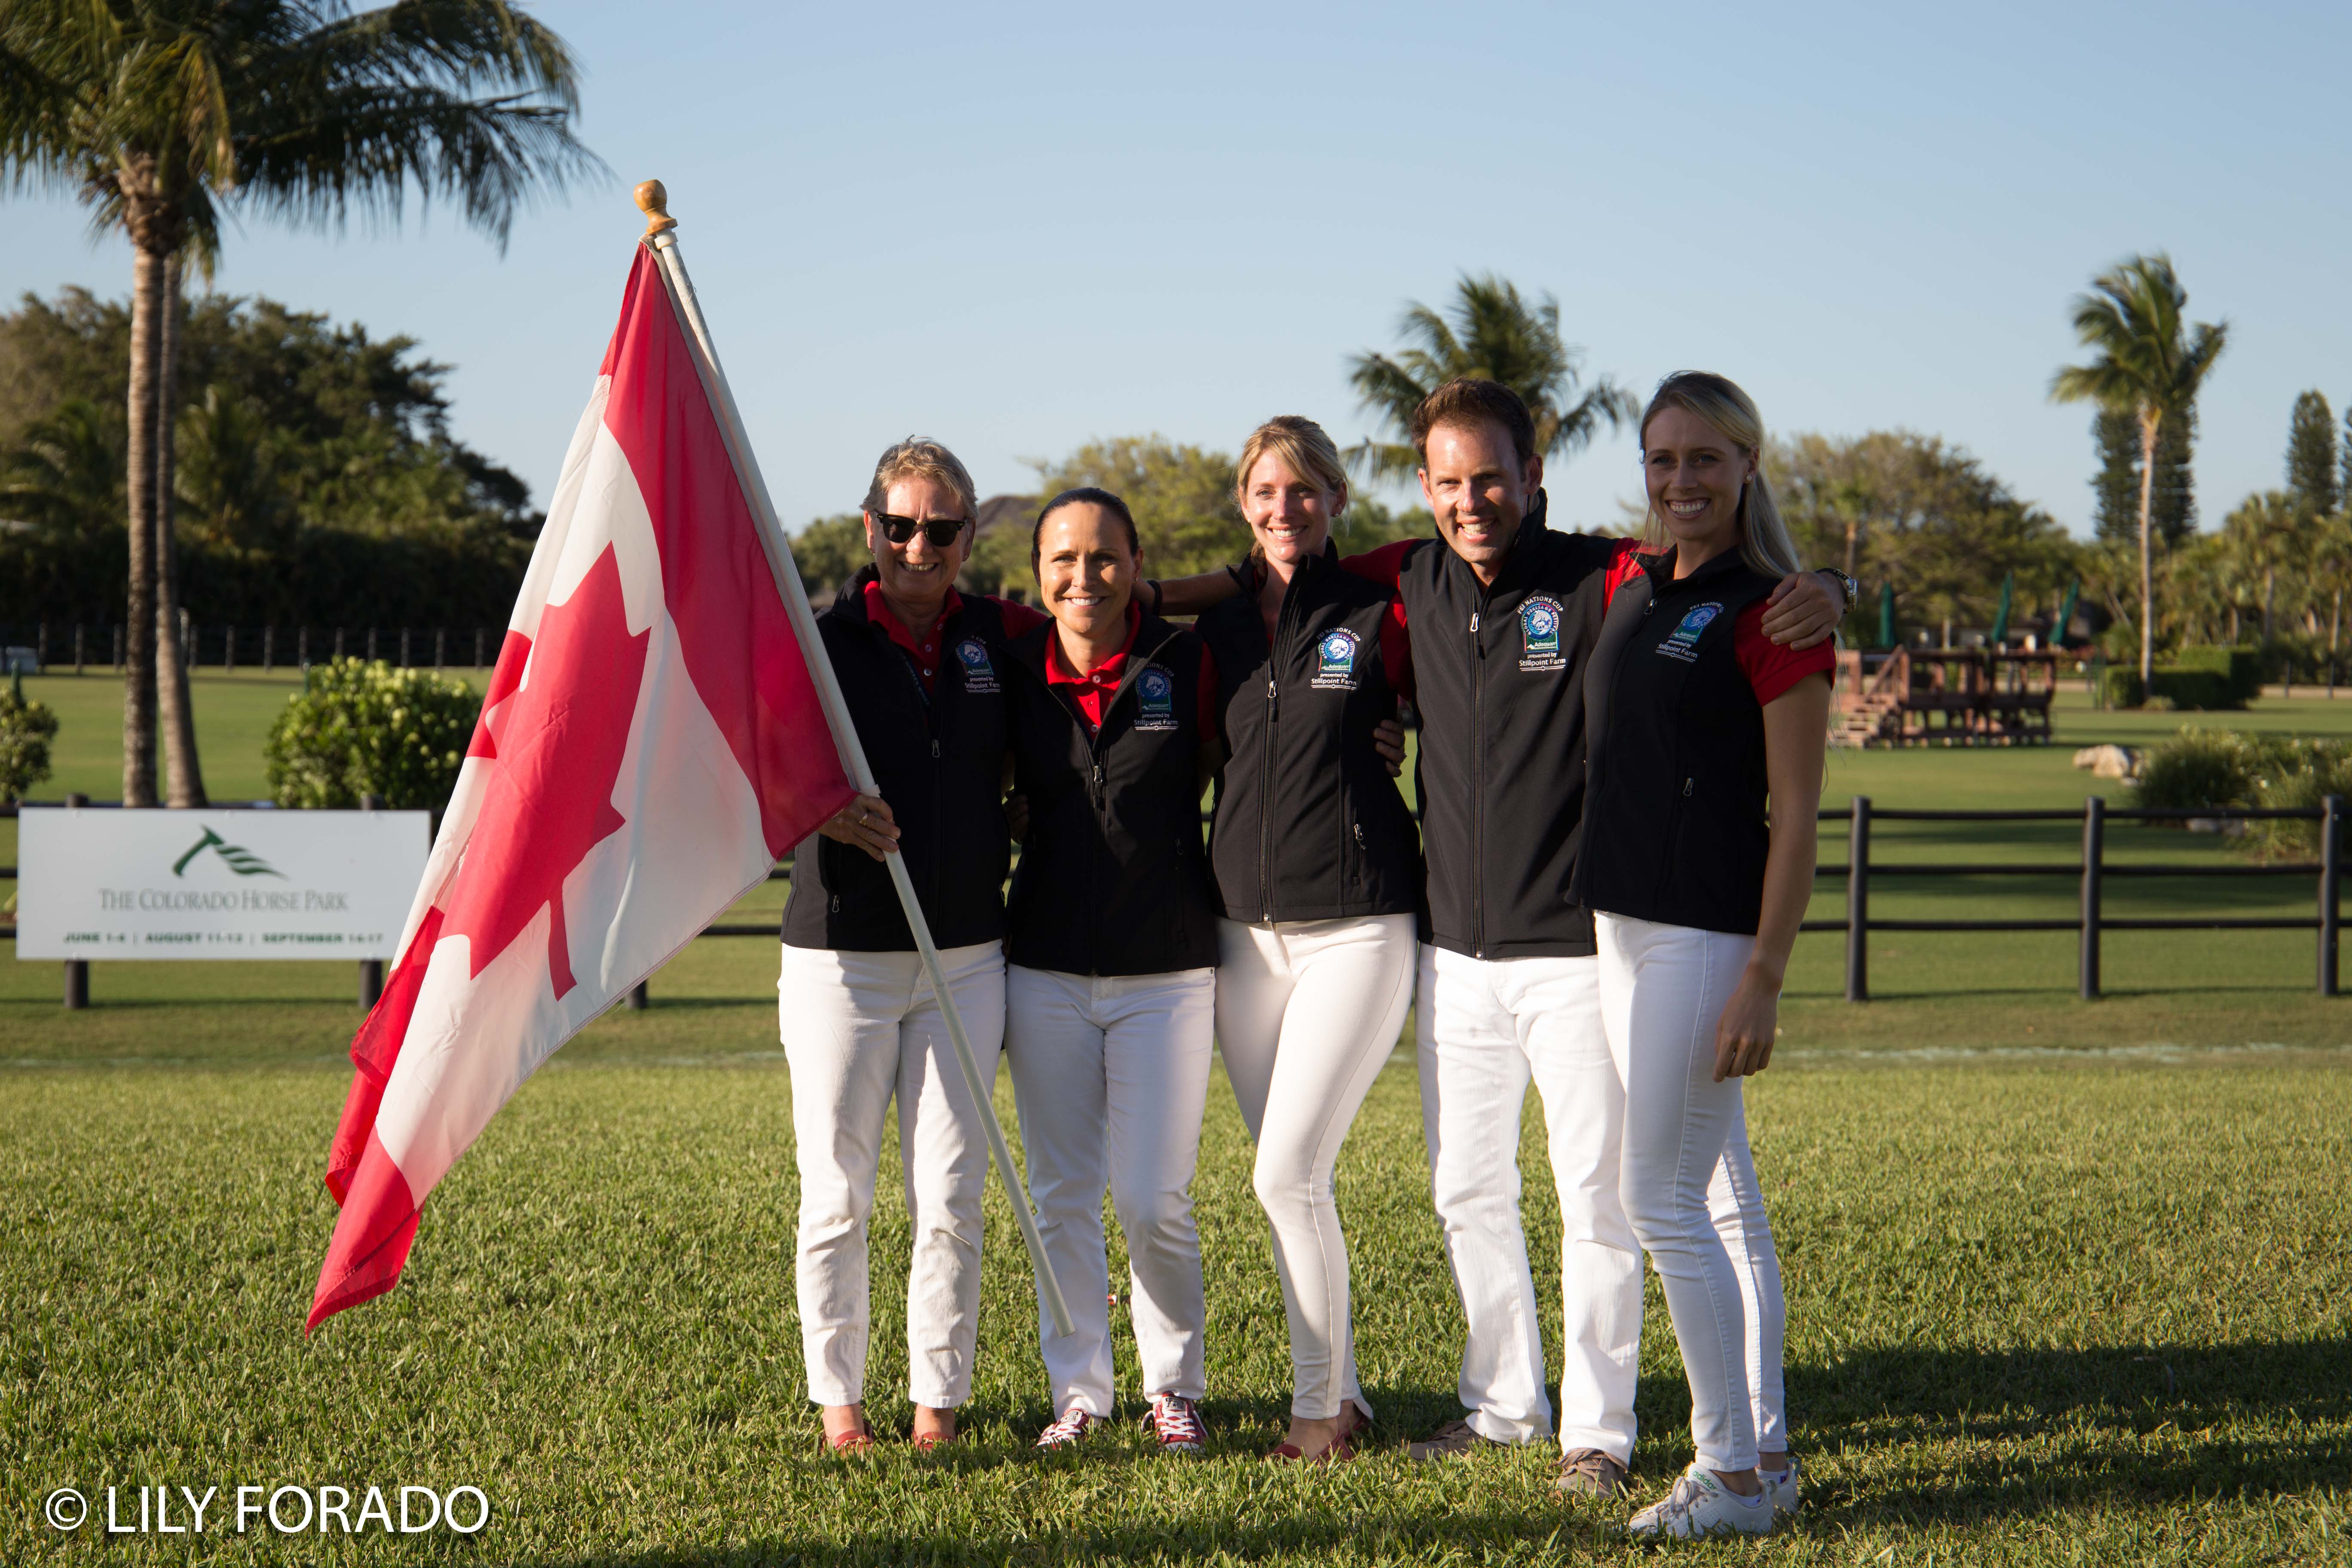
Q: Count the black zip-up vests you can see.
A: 5